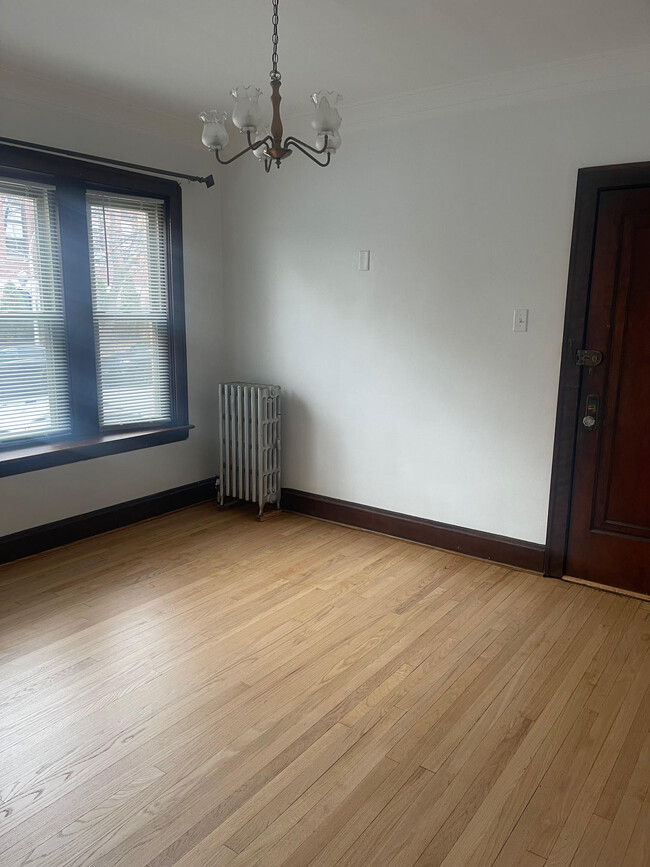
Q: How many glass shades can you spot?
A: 5